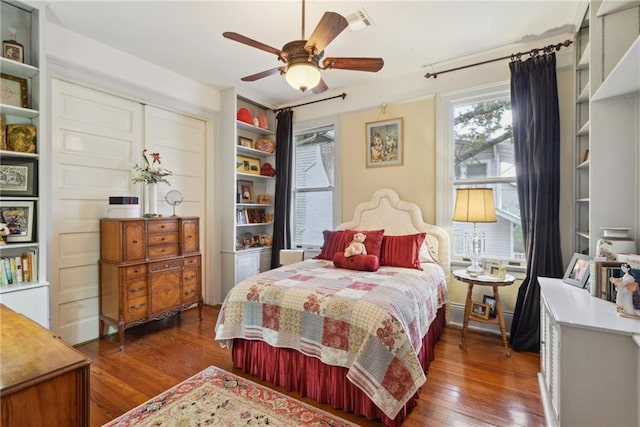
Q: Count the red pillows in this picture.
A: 4